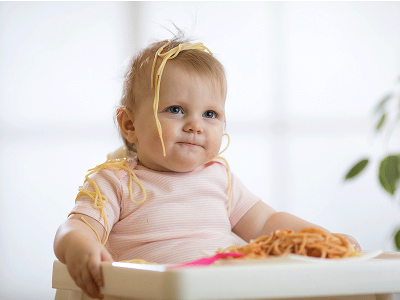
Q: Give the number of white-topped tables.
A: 1